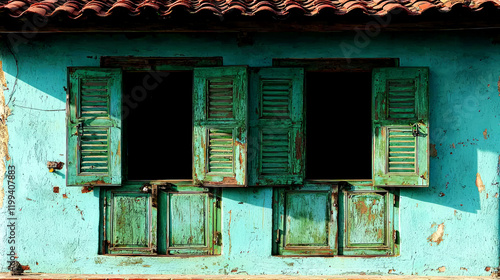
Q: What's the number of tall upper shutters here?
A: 4